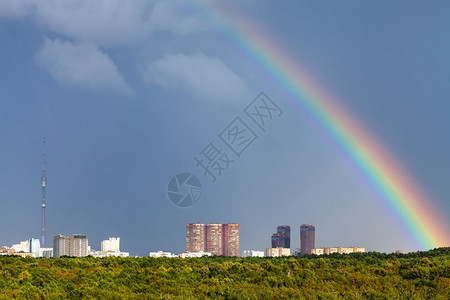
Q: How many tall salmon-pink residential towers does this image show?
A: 3